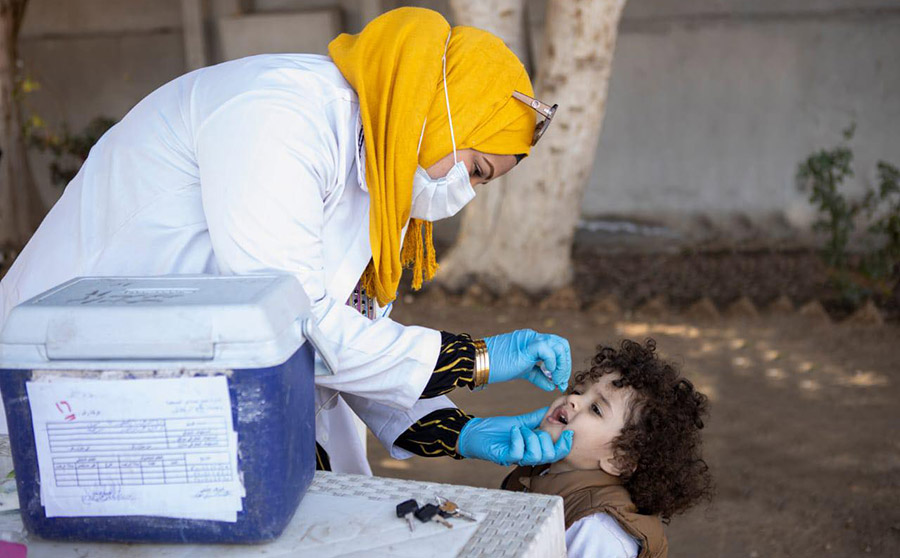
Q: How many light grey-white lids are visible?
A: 1